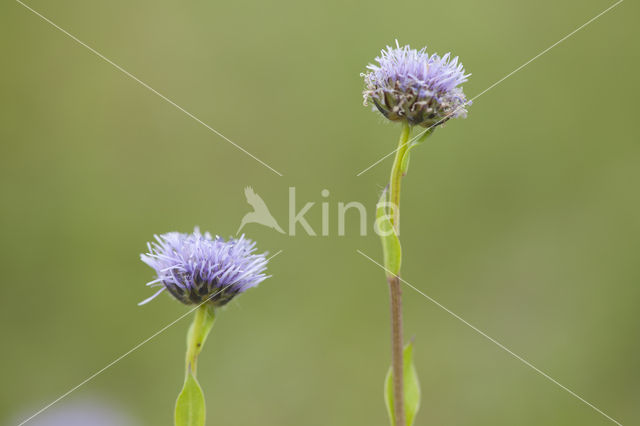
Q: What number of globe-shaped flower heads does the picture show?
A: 2